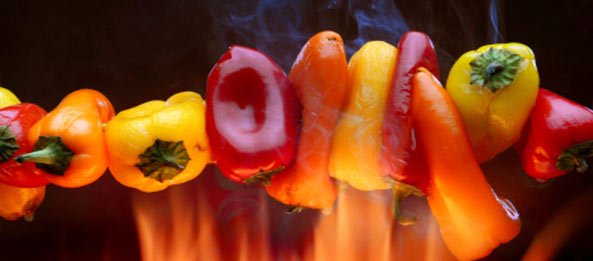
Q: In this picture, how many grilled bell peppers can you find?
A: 12